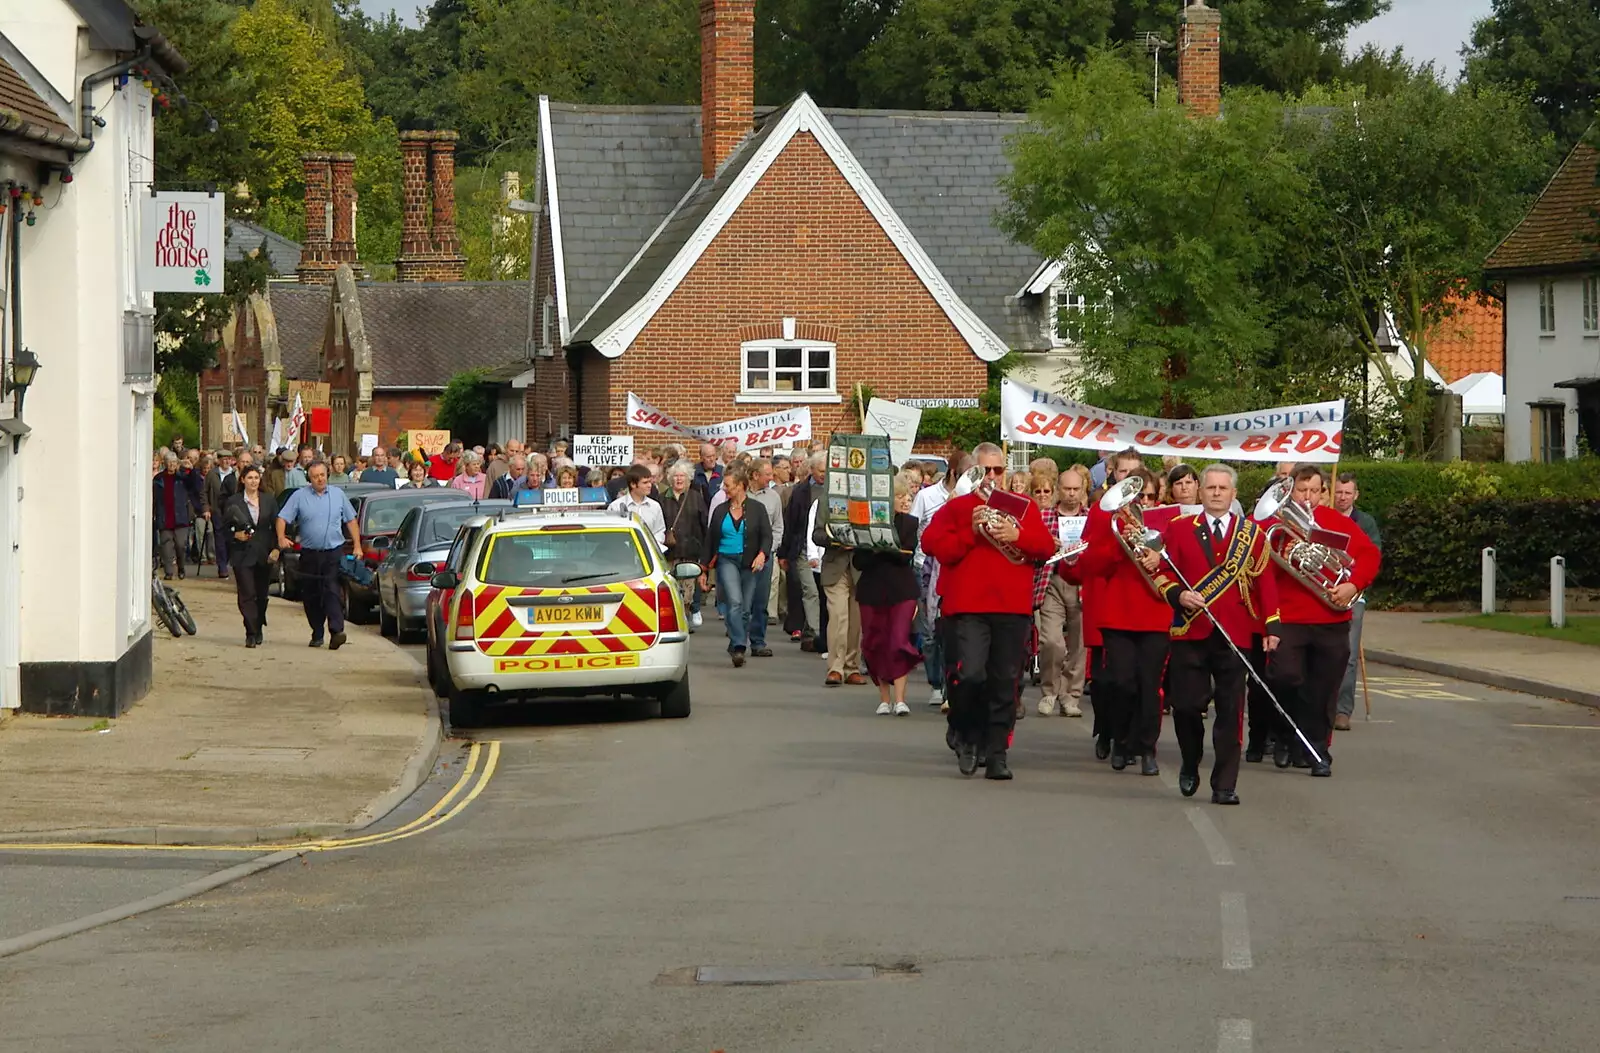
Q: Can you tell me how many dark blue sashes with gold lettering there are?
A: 1